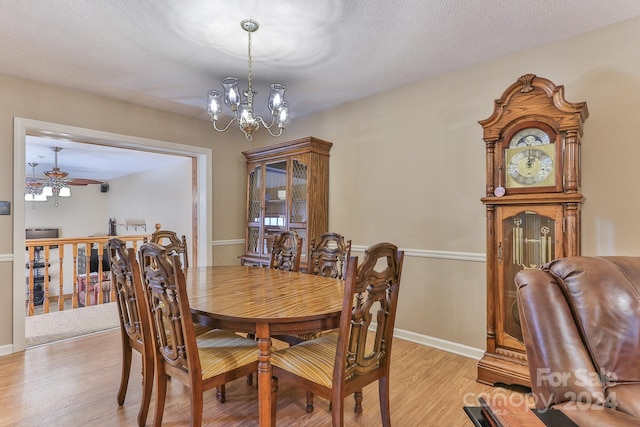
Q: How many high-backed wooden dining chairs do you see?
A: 6